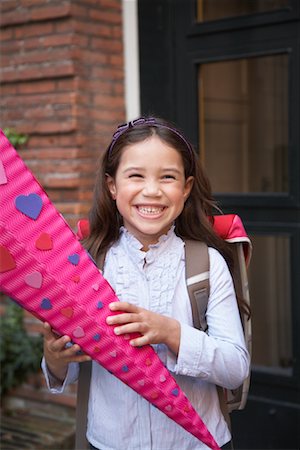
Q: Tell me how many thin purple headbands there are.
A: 1